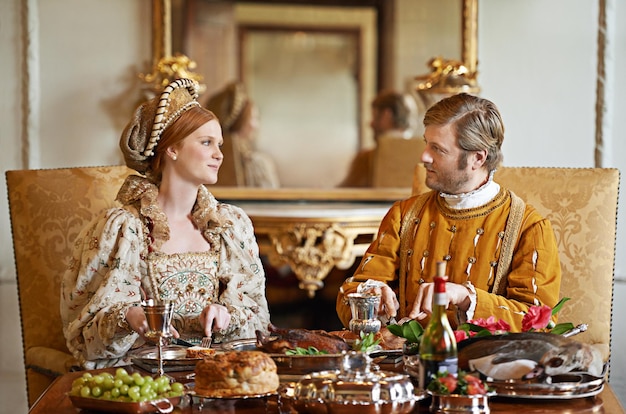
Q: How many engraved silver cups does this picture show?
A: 2